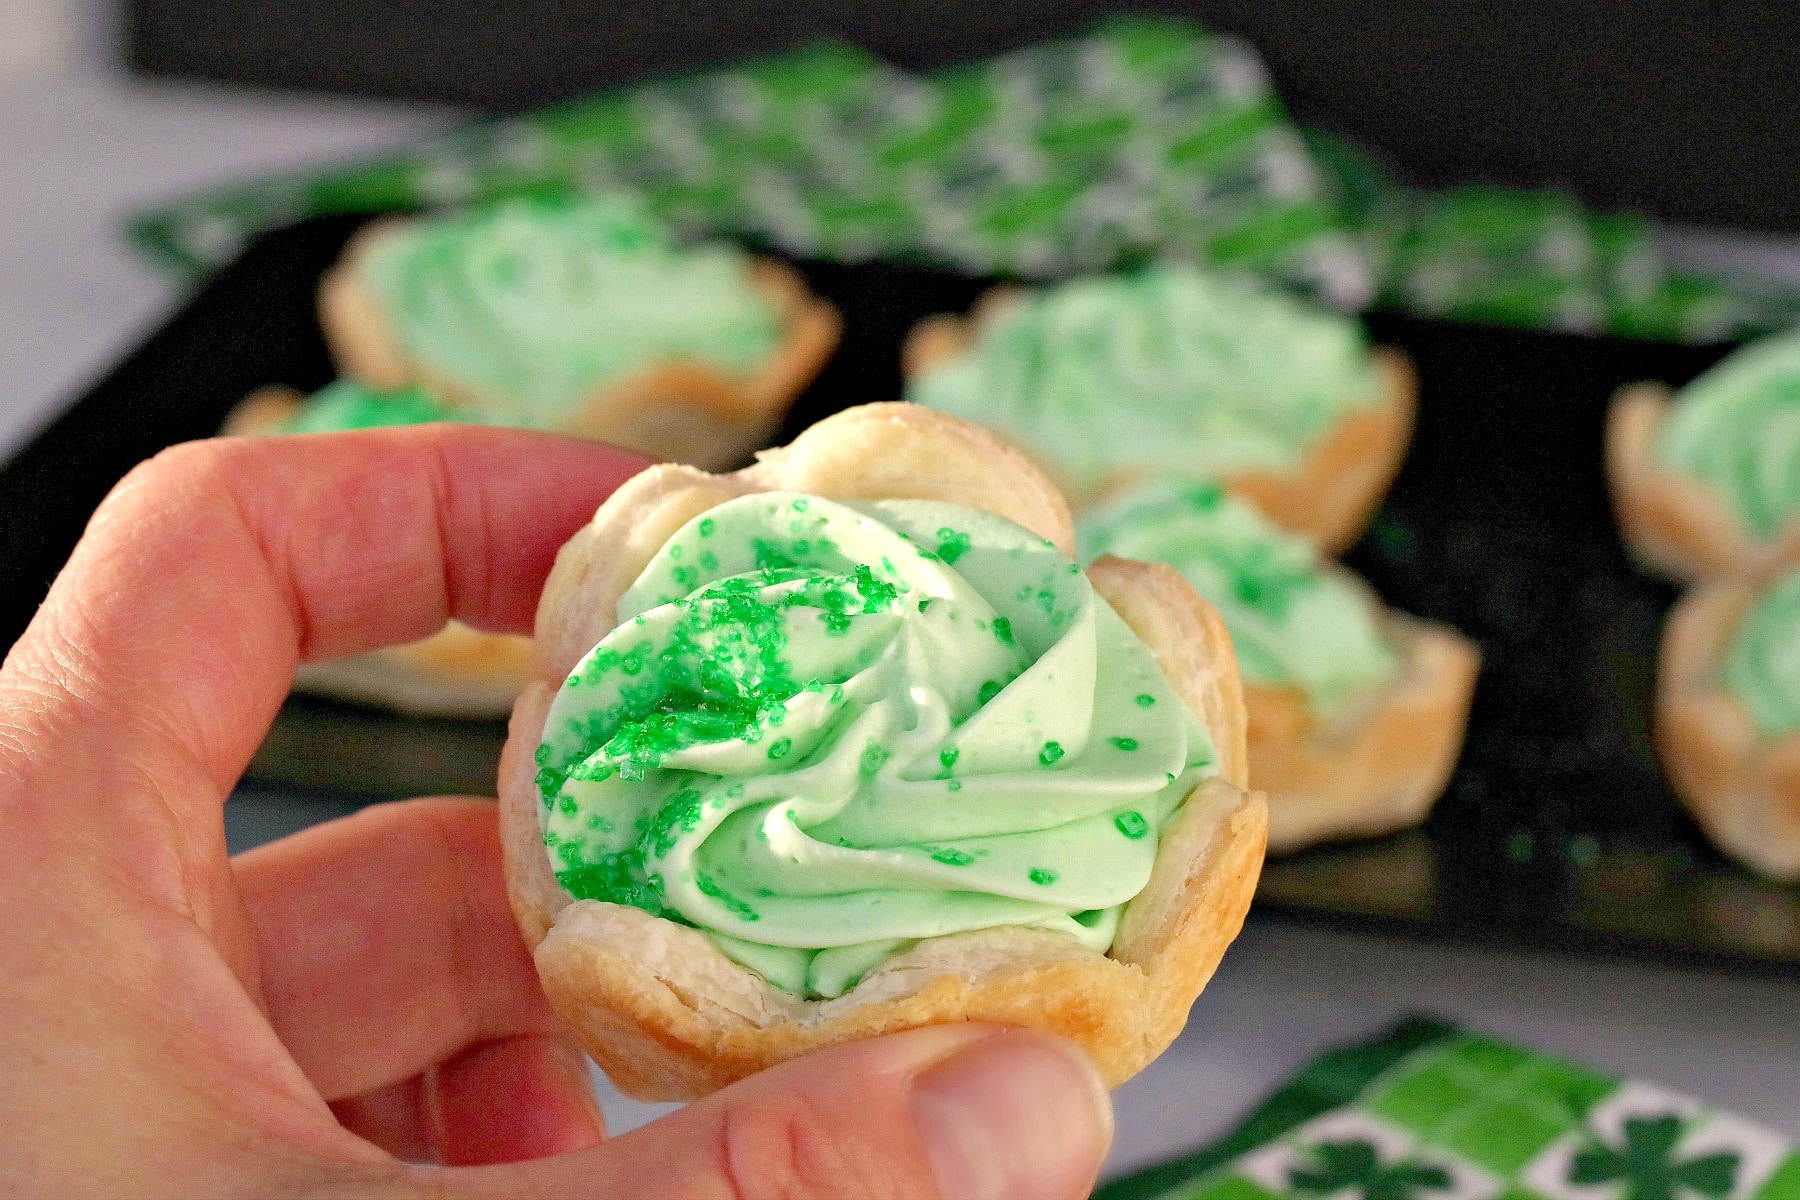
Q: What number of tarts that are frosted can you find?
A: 7